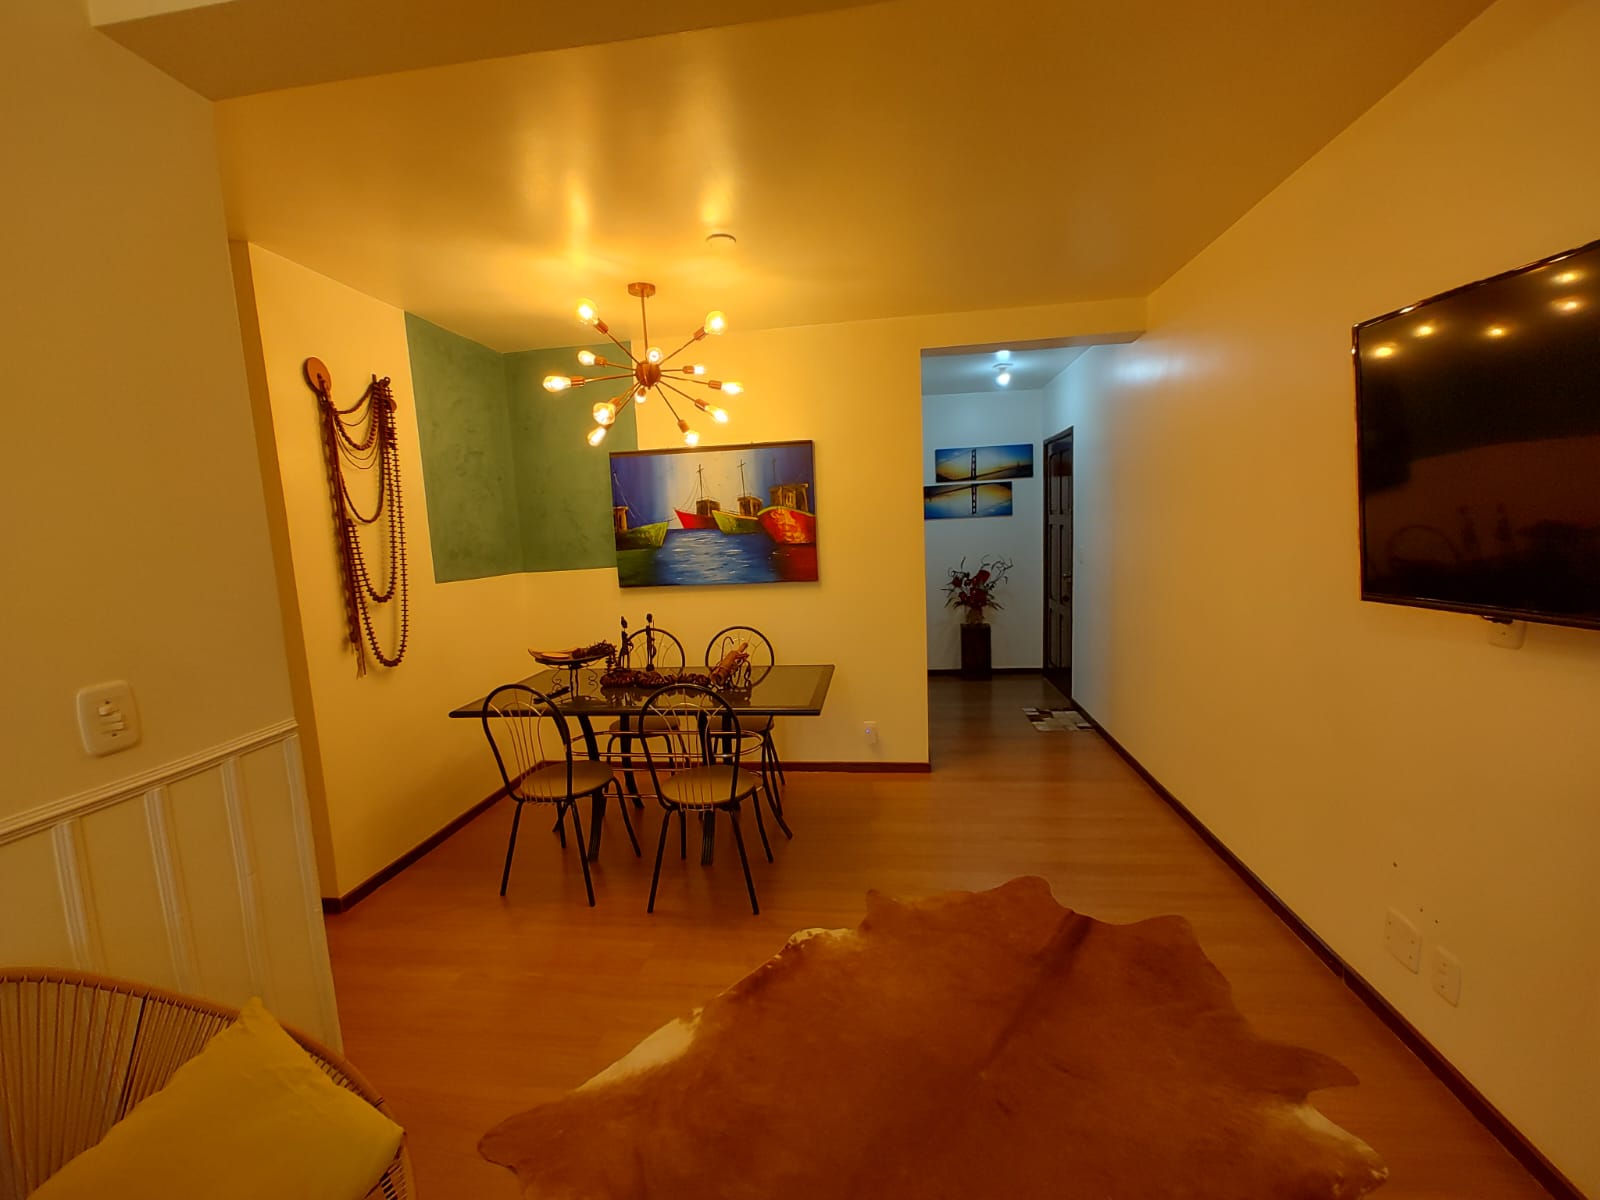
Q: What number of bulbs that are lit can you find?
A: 13